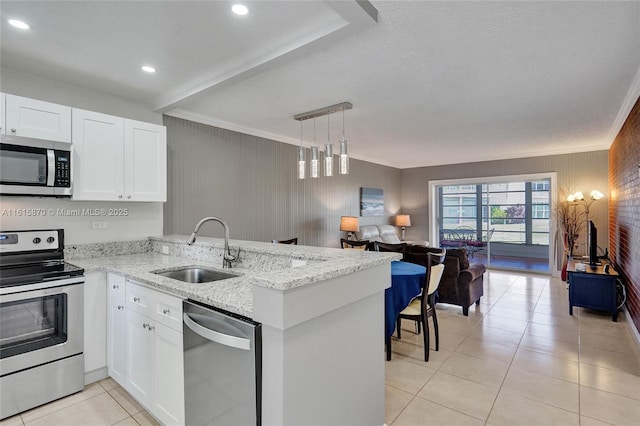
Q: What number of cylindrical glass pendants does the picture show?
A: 4